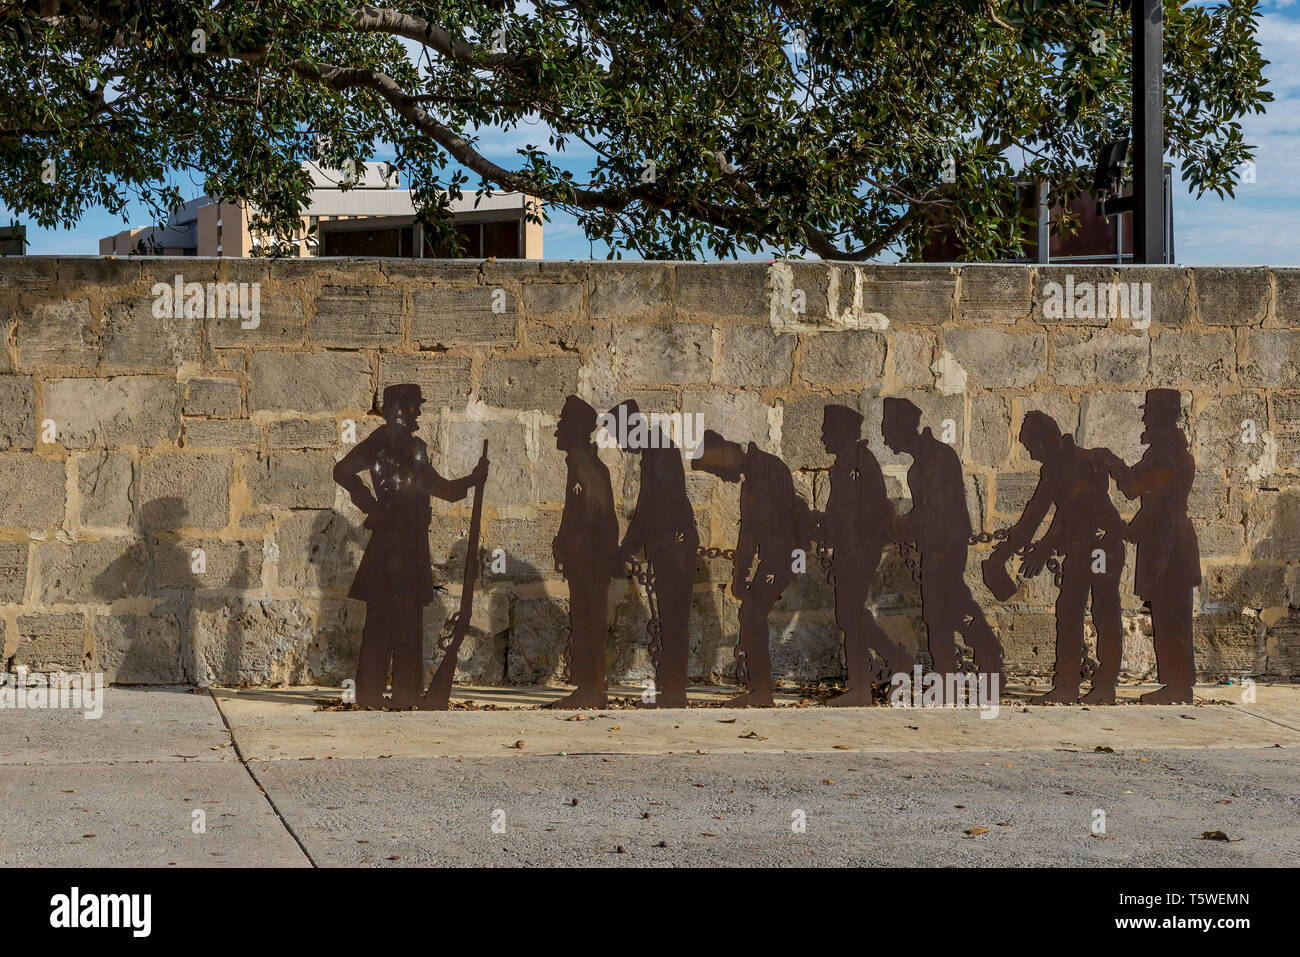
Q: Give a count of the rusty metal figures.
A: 8